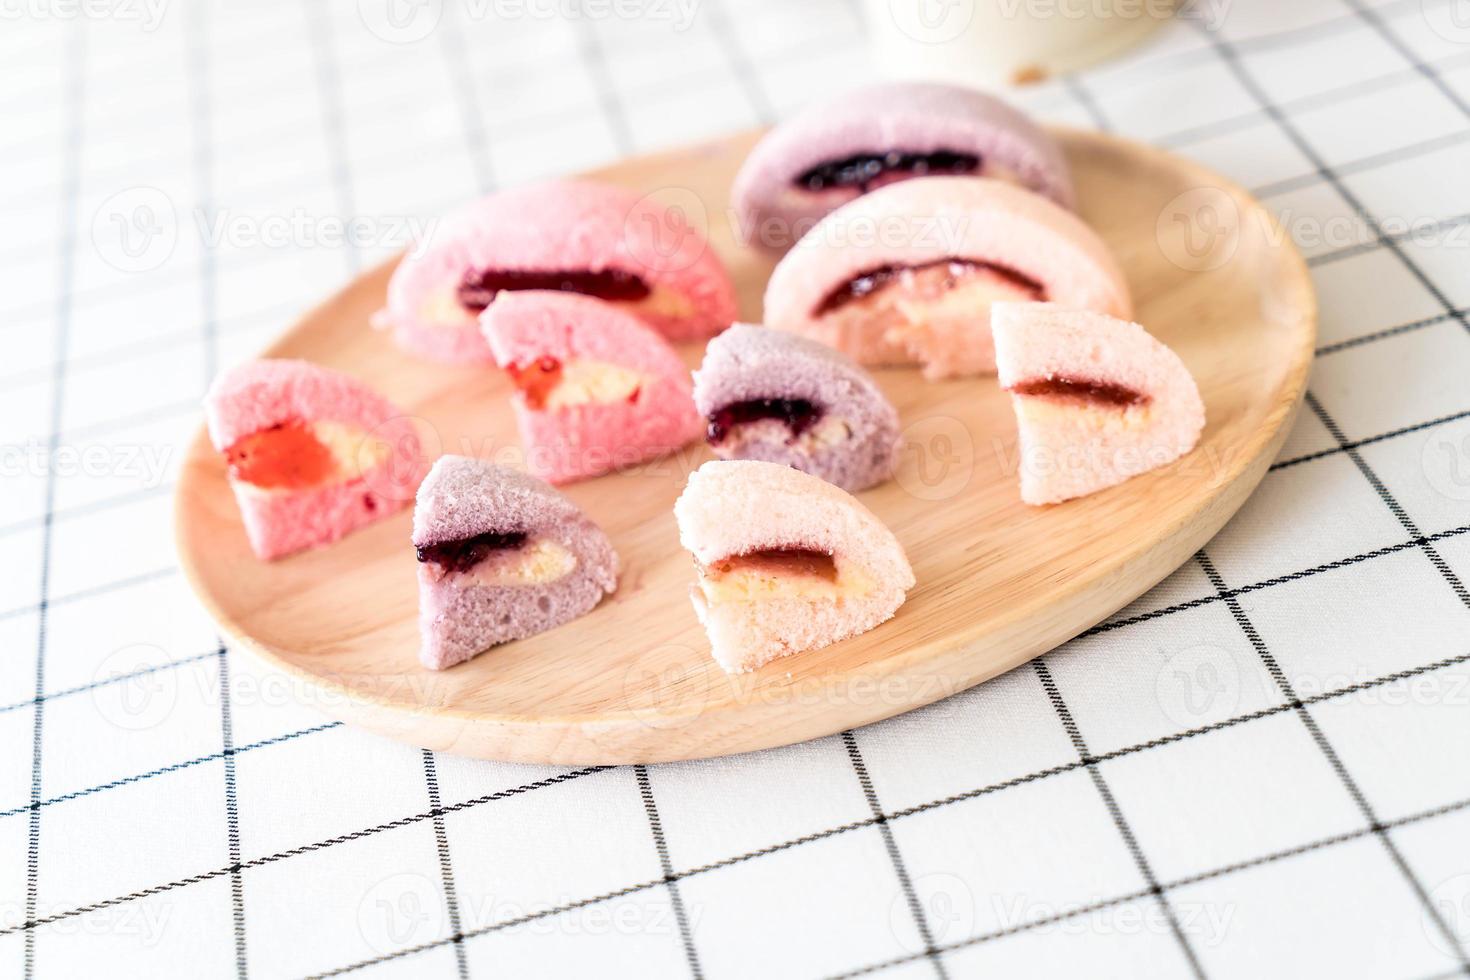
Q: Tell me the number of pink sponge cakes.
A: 3